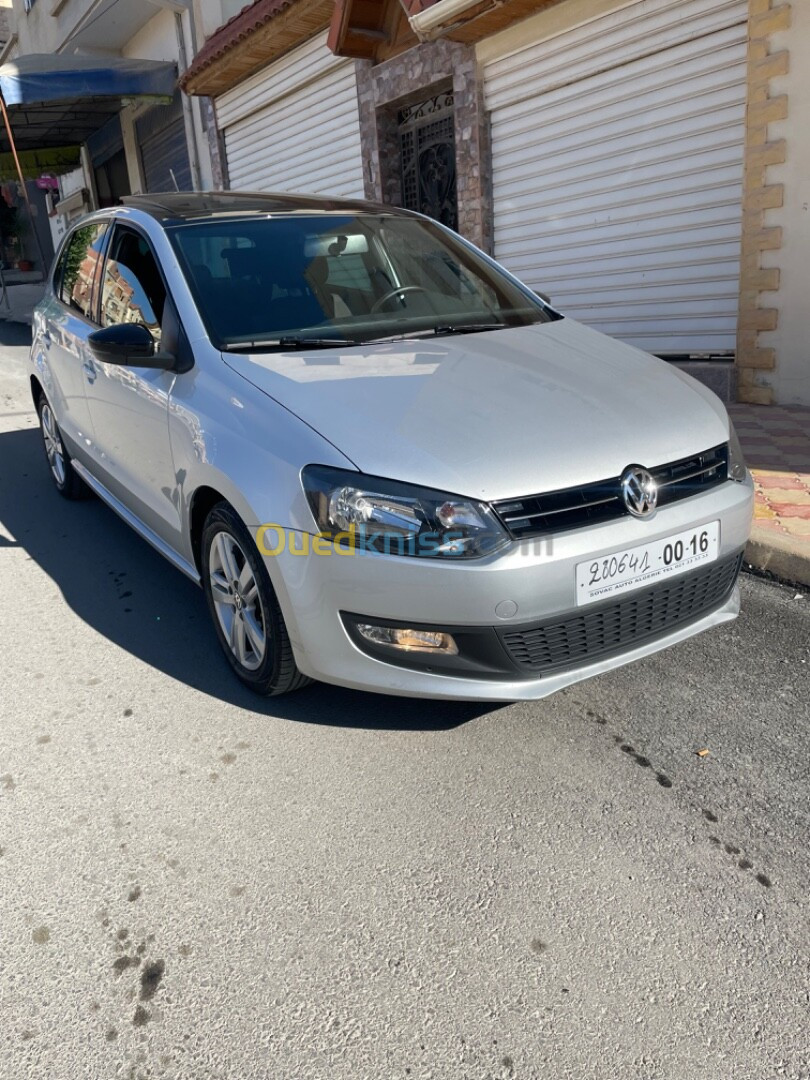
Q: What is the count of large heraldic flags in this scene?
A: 0